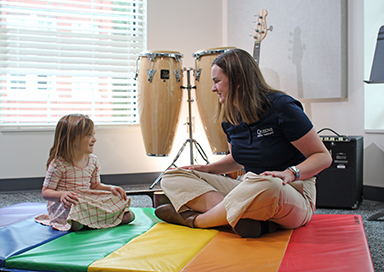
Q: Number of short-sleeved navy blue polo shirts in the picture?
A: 1